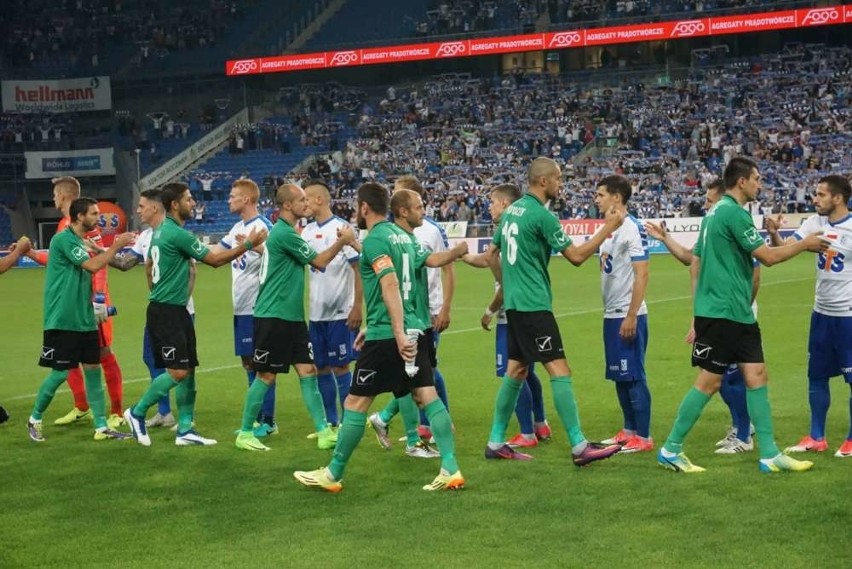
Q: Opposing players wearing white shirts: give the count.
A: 8